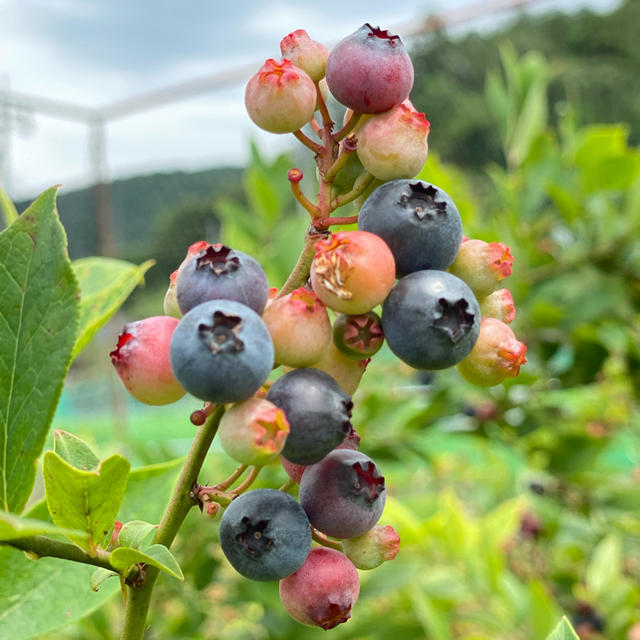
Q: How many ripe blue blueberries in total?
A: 7